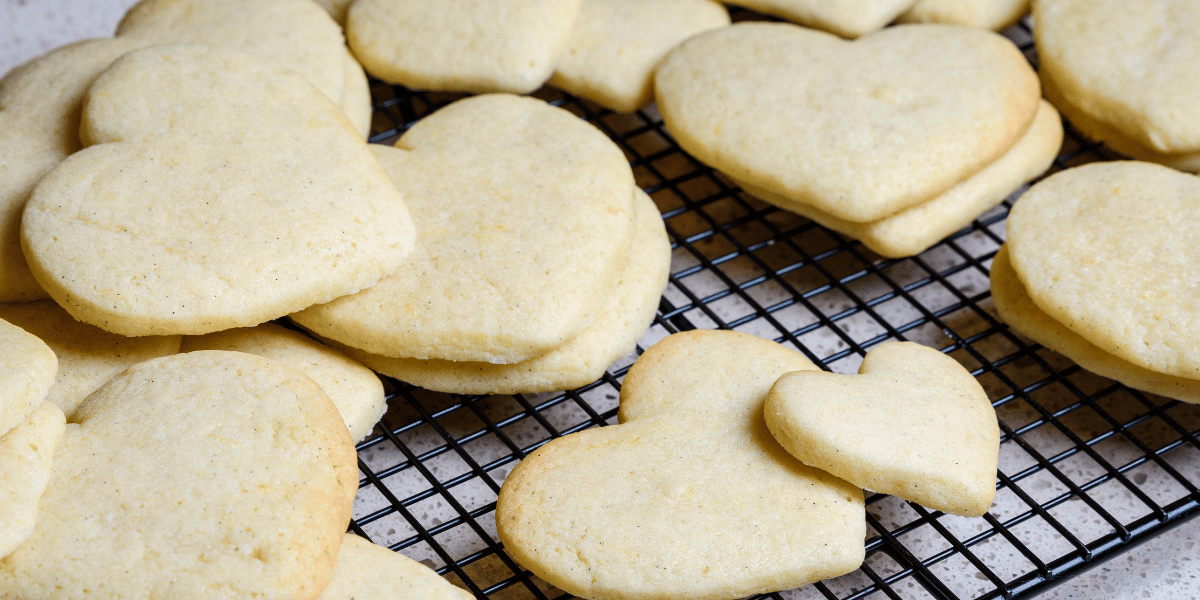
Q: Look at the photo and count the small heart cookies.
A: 1